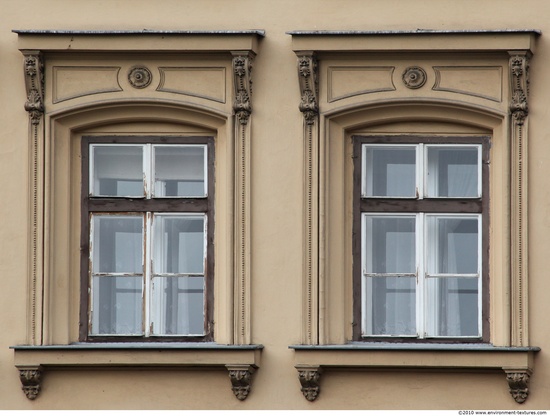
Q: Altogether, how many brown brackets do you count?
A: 8